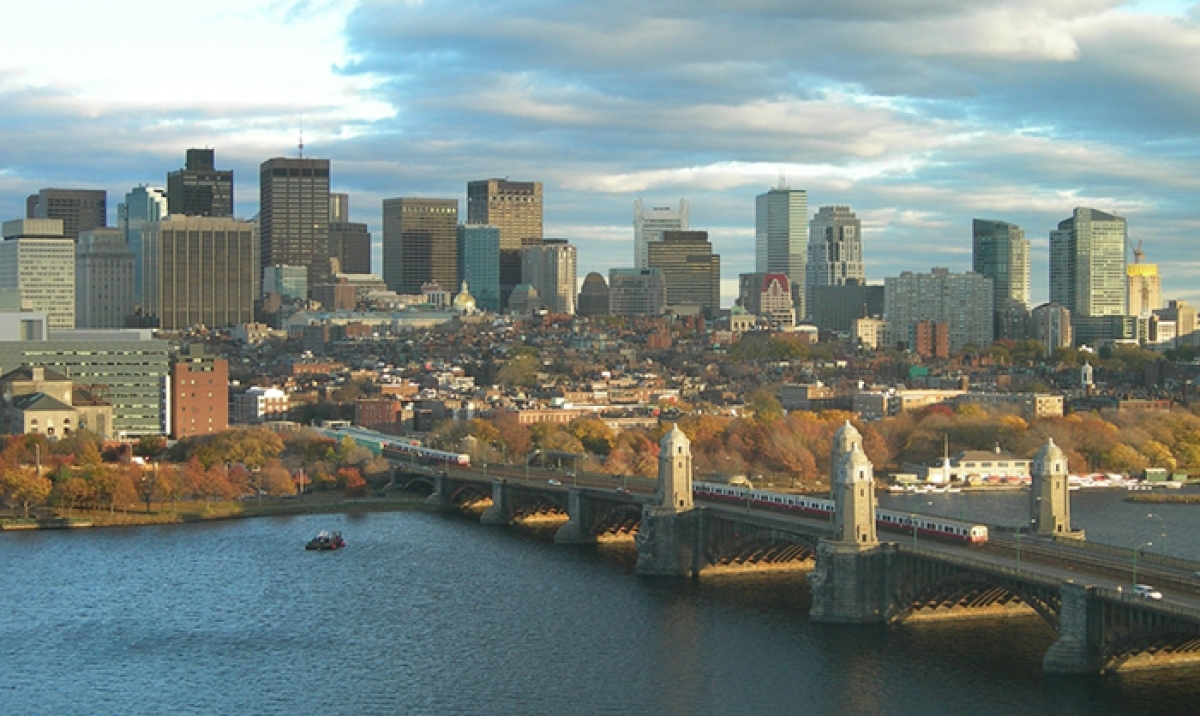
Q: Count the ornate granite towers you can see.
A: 4